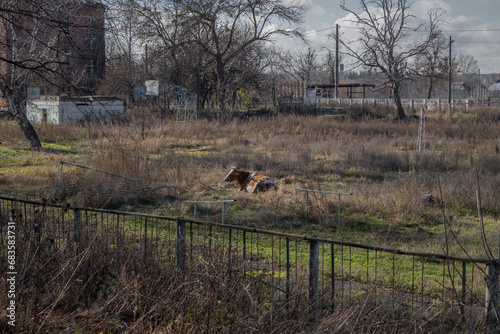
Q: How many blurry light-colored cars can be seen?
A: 0